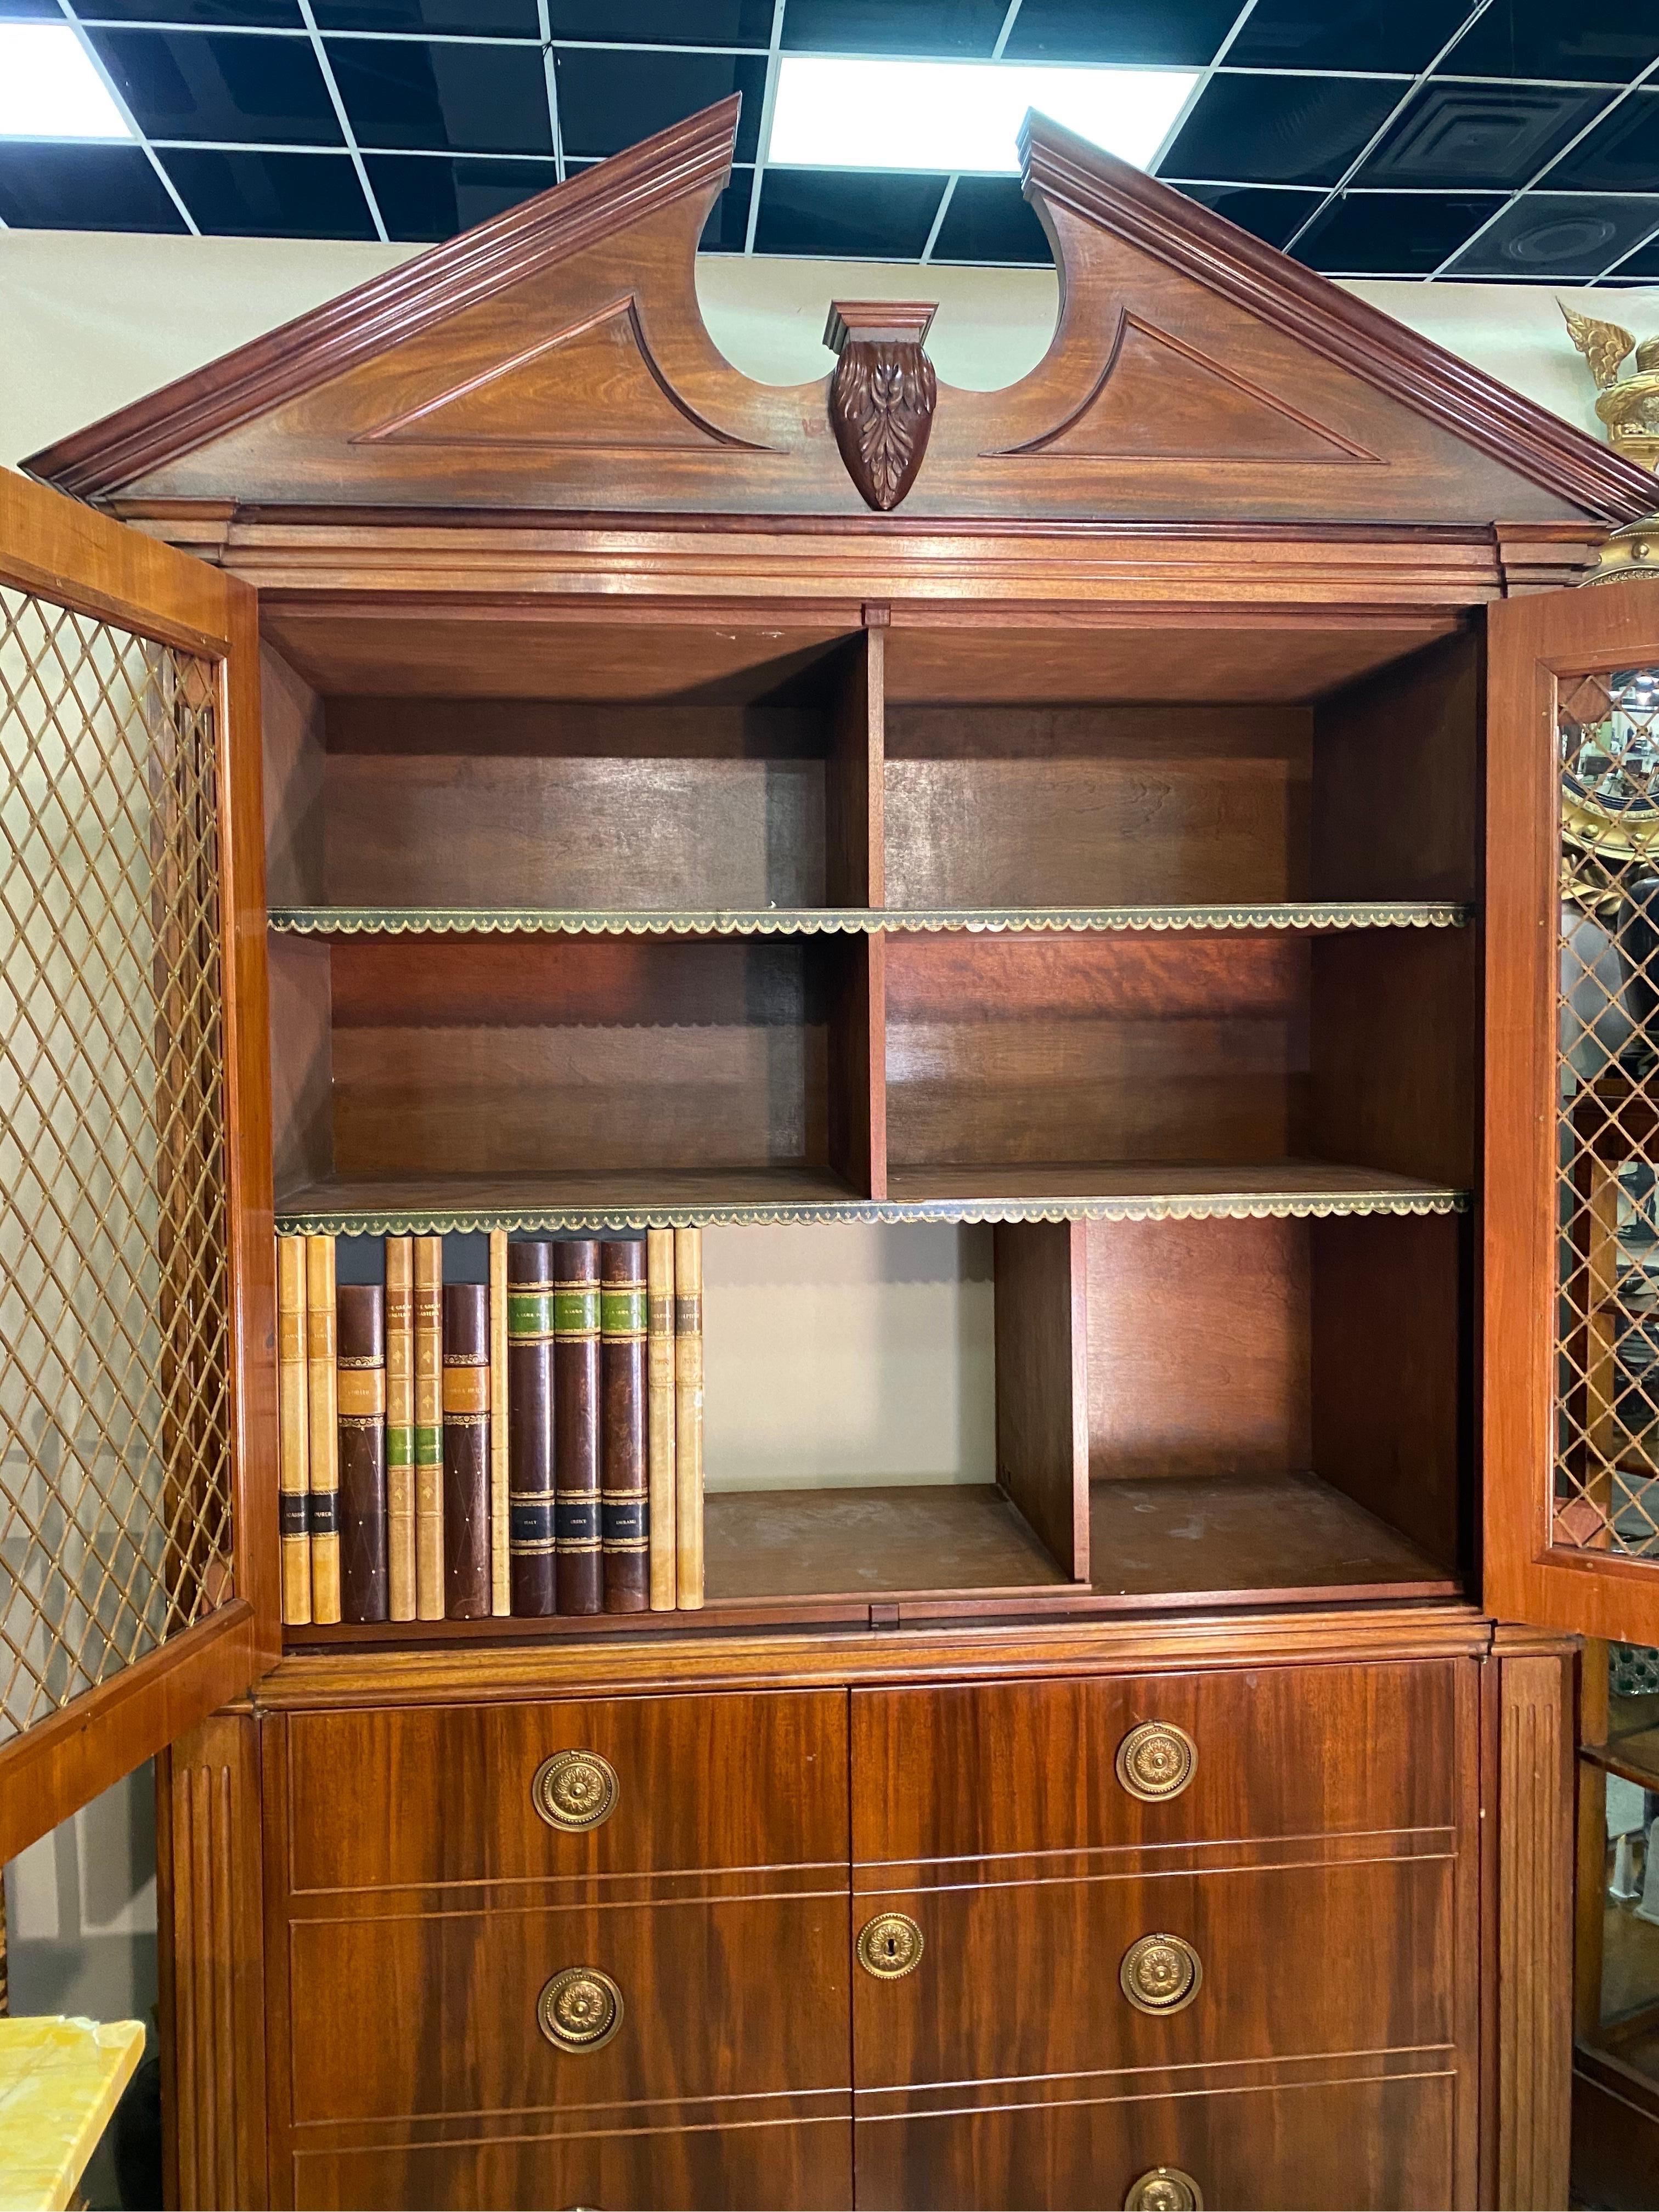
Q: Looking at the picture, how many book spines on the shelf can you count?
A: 12